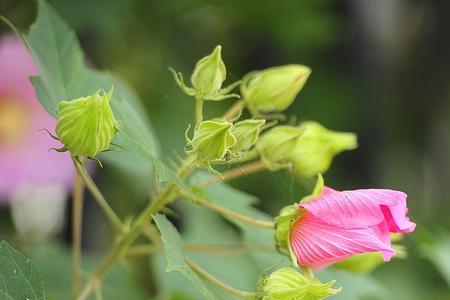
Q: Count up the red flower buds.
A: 1